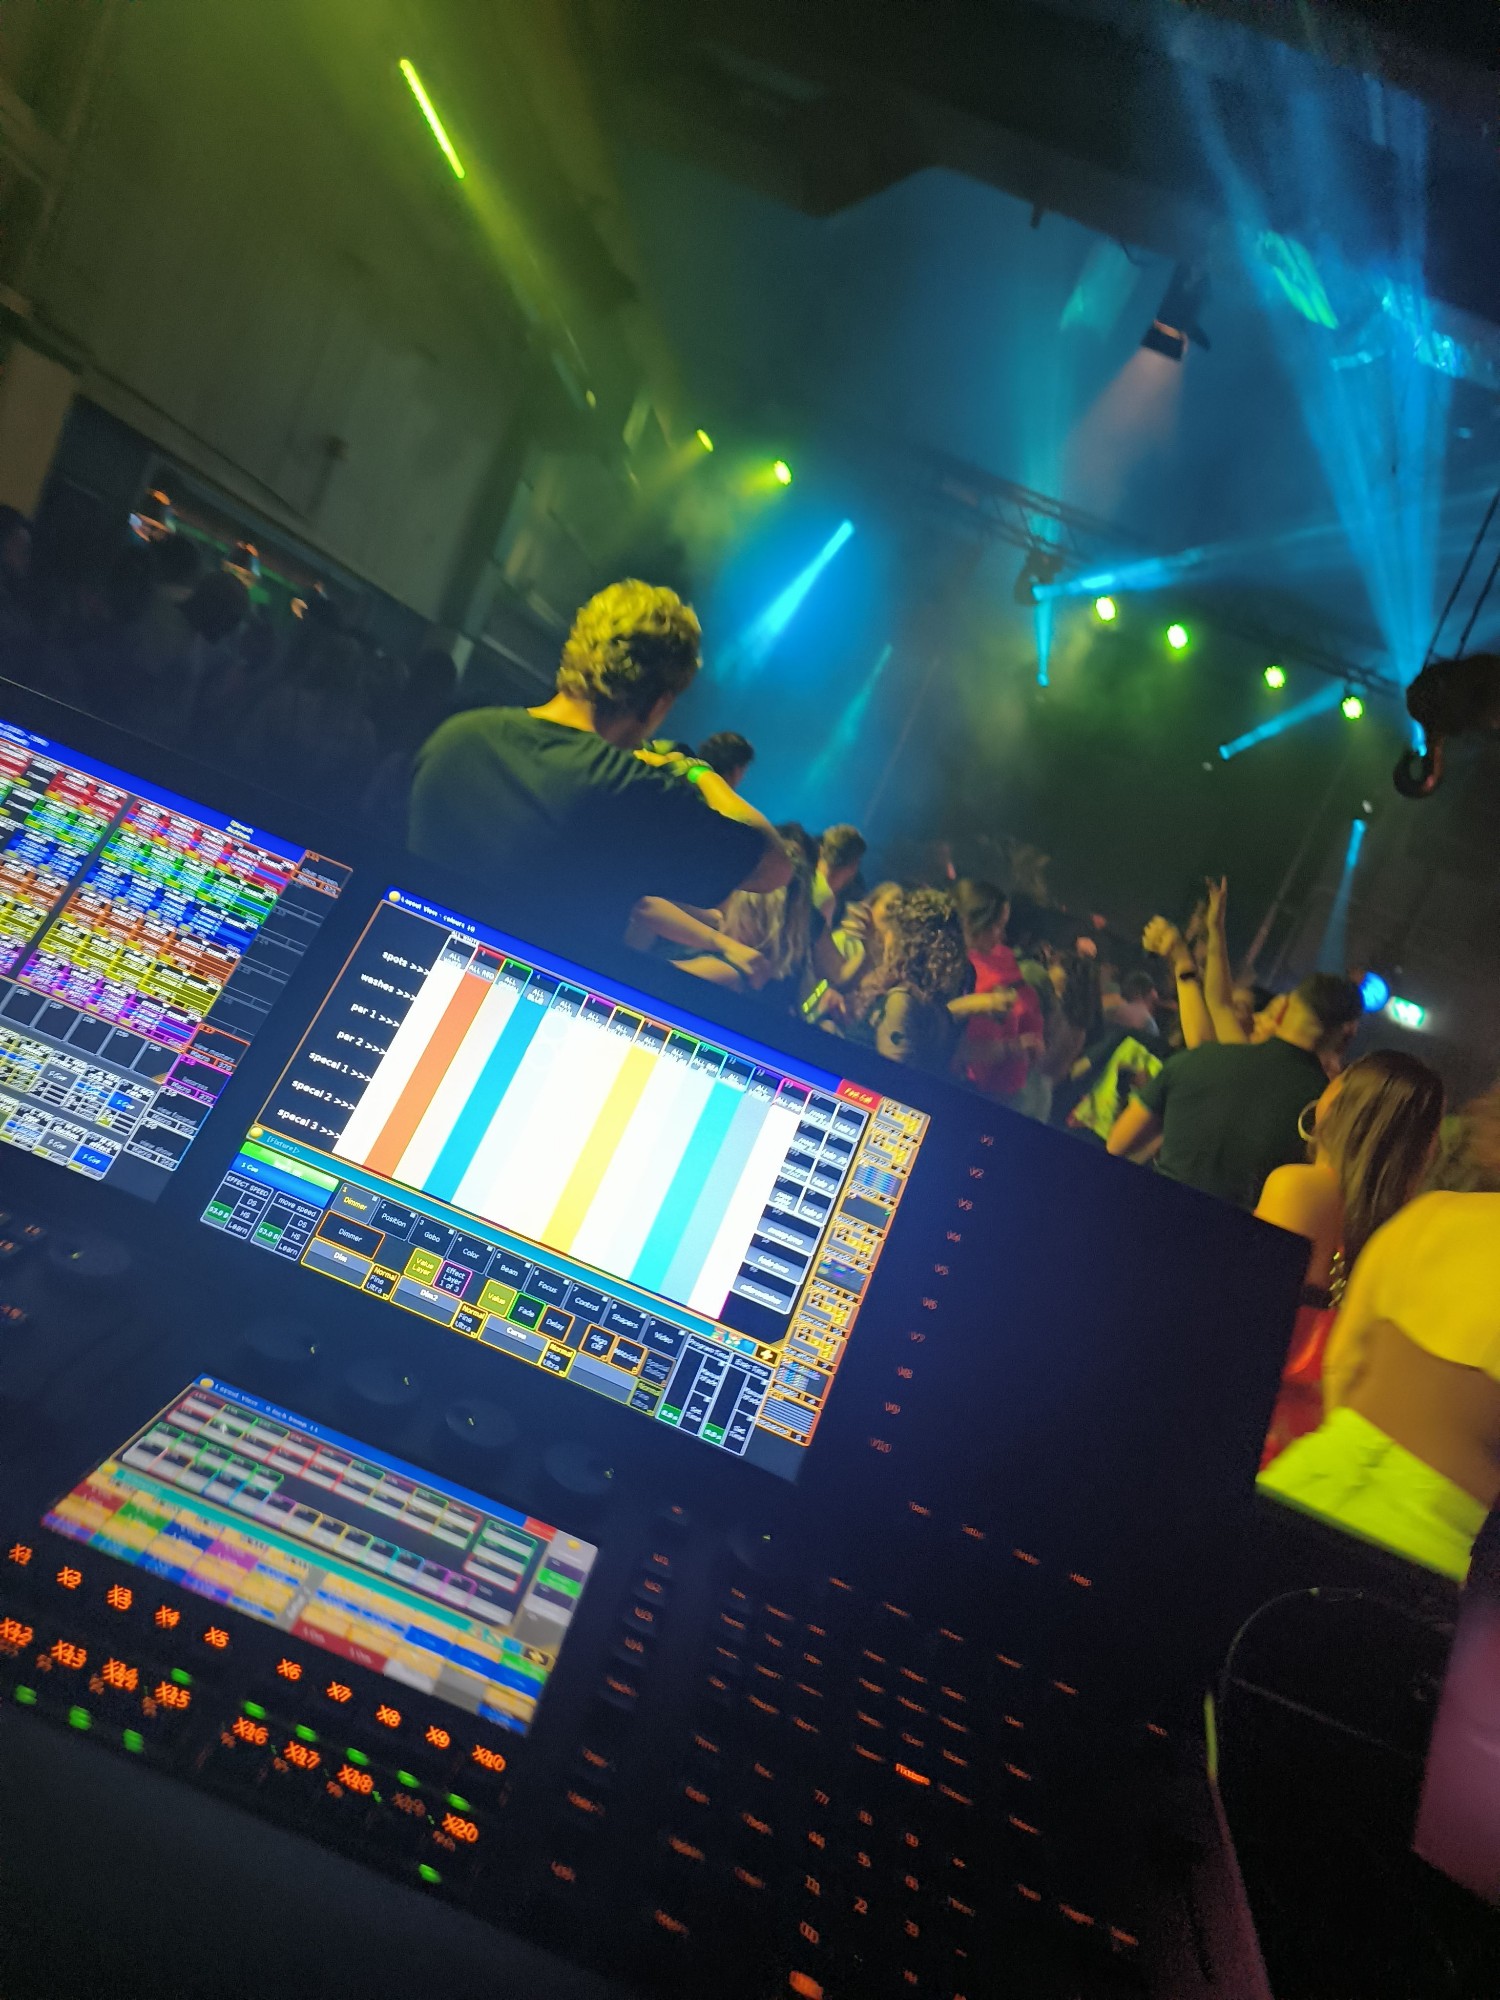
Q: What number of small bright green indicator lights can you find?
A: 10